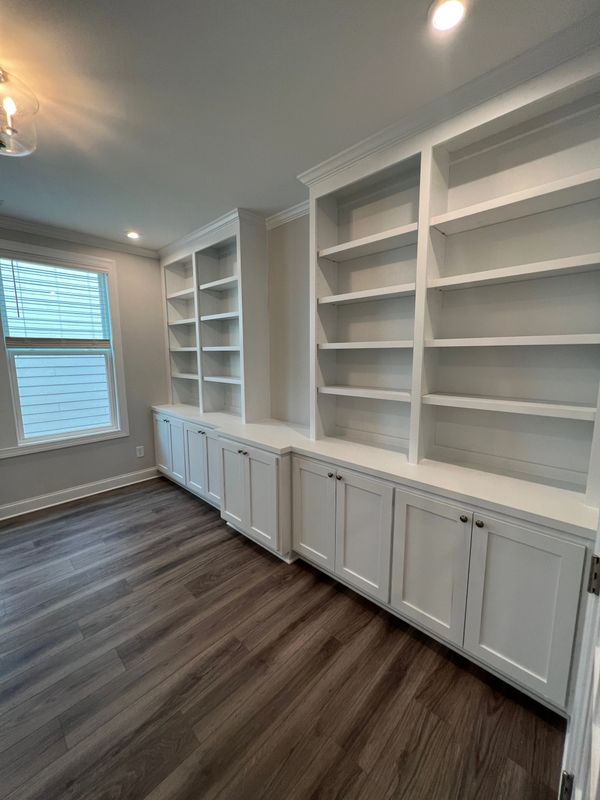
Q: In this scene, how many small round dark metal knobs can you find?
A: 10